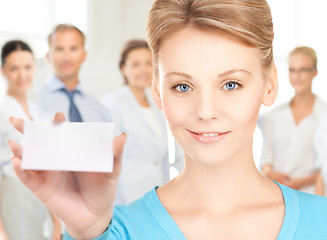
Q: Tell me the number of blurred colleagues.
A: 4